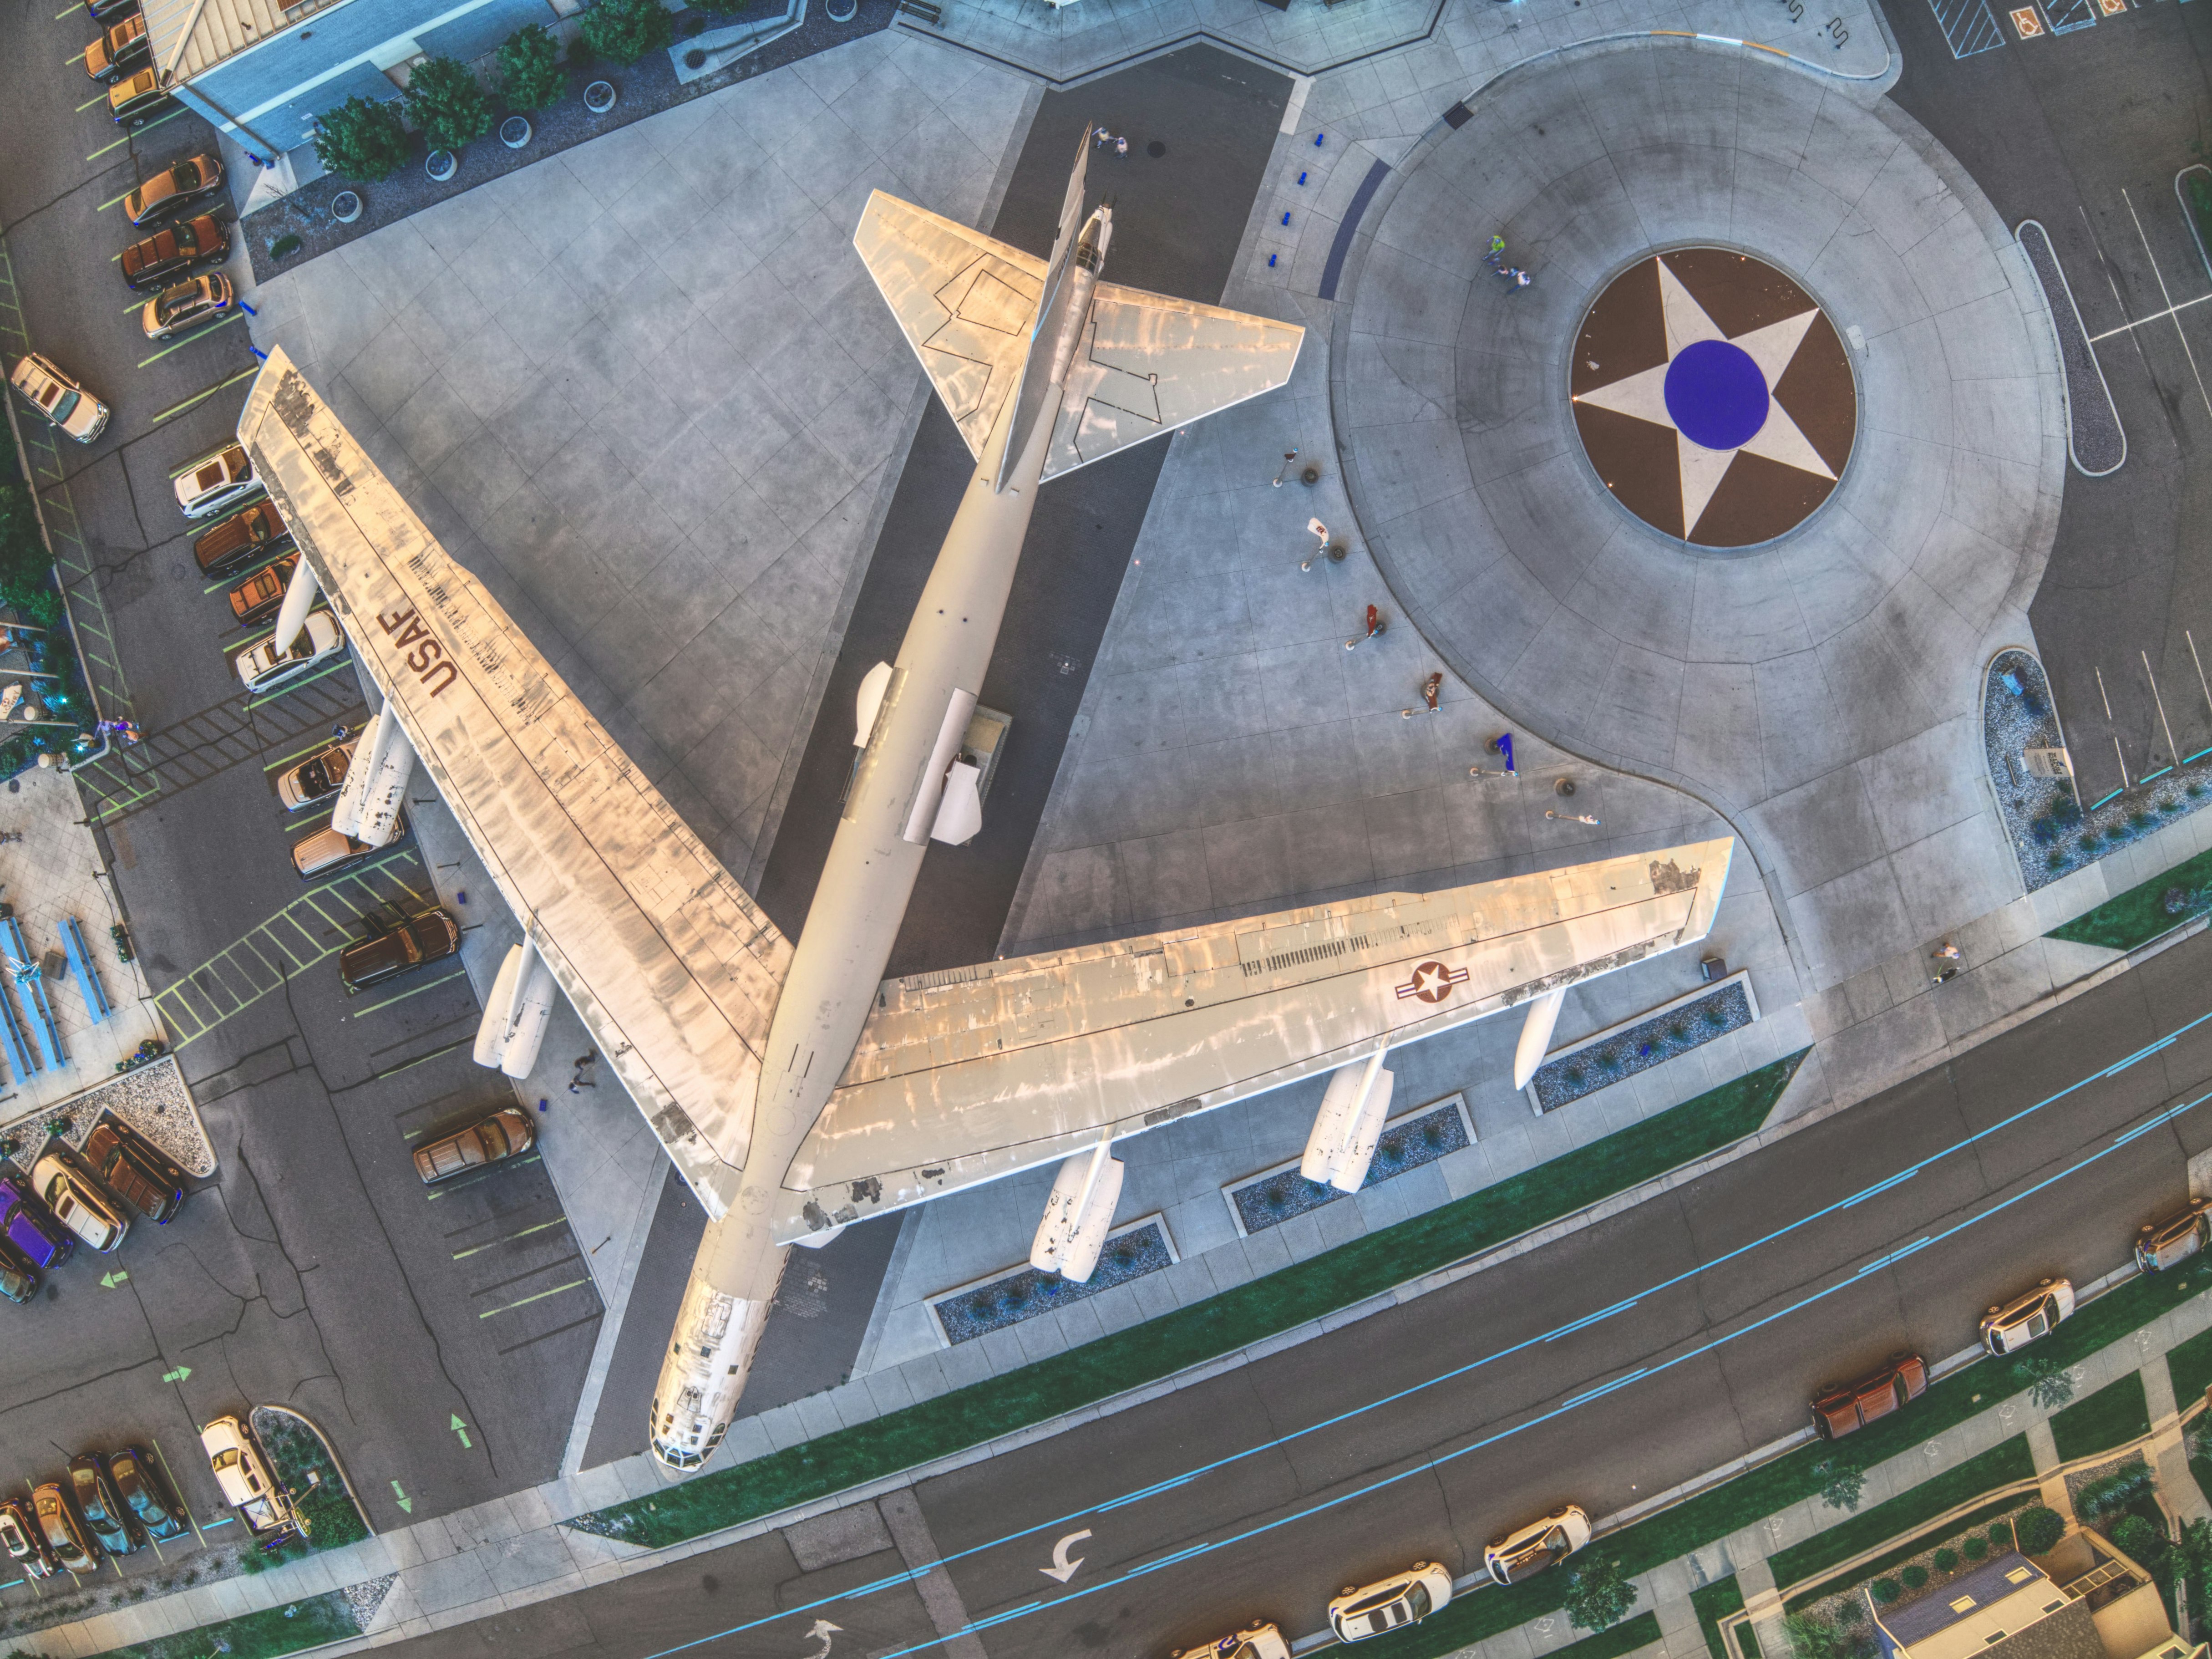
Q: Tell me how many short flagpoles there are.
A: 6